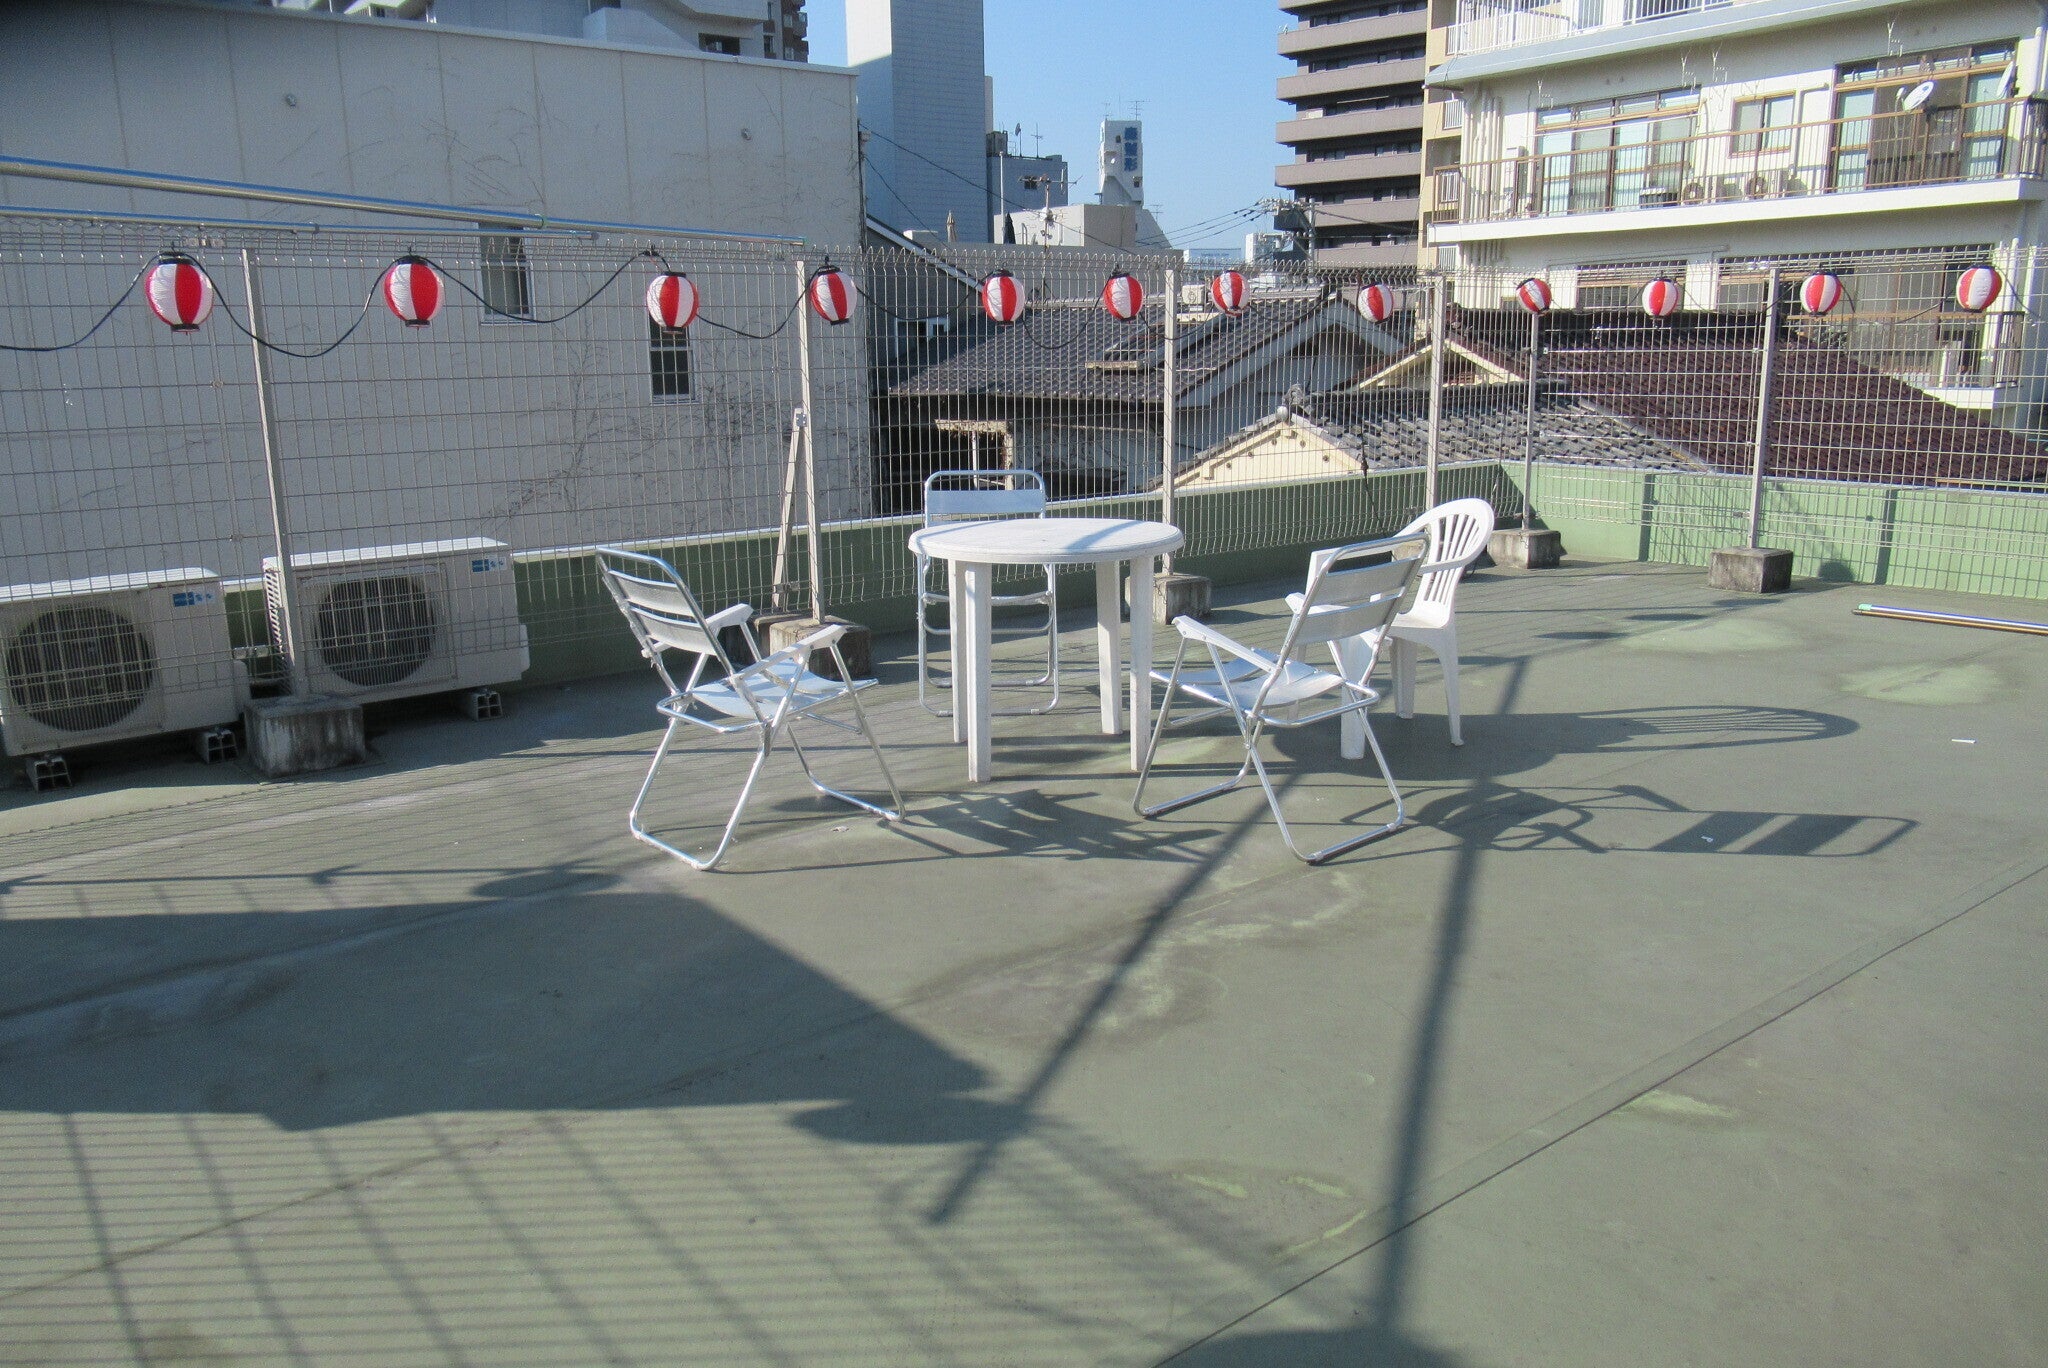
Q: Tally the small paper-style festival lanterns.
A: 12